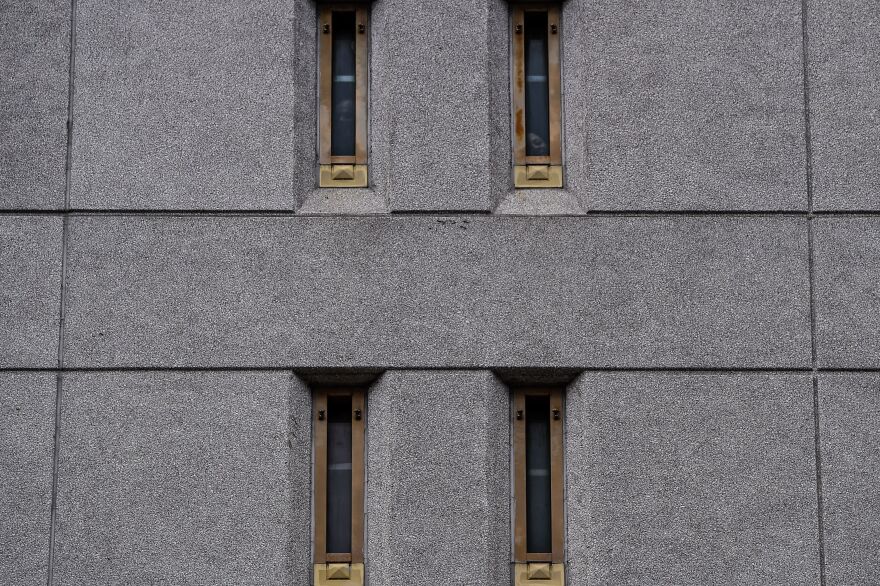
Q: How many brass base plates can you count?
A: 4